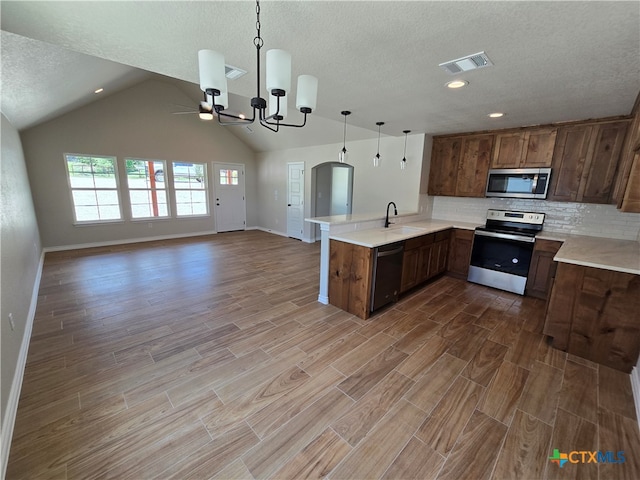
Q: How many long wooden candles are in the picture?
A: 0